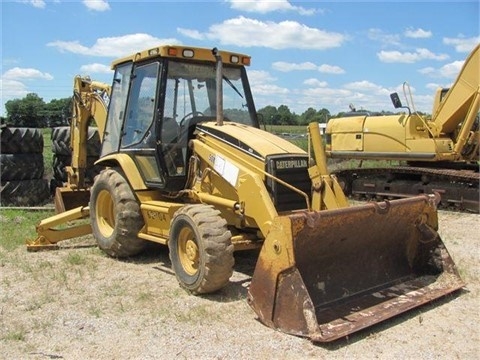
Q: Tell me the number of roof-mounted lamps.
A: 5